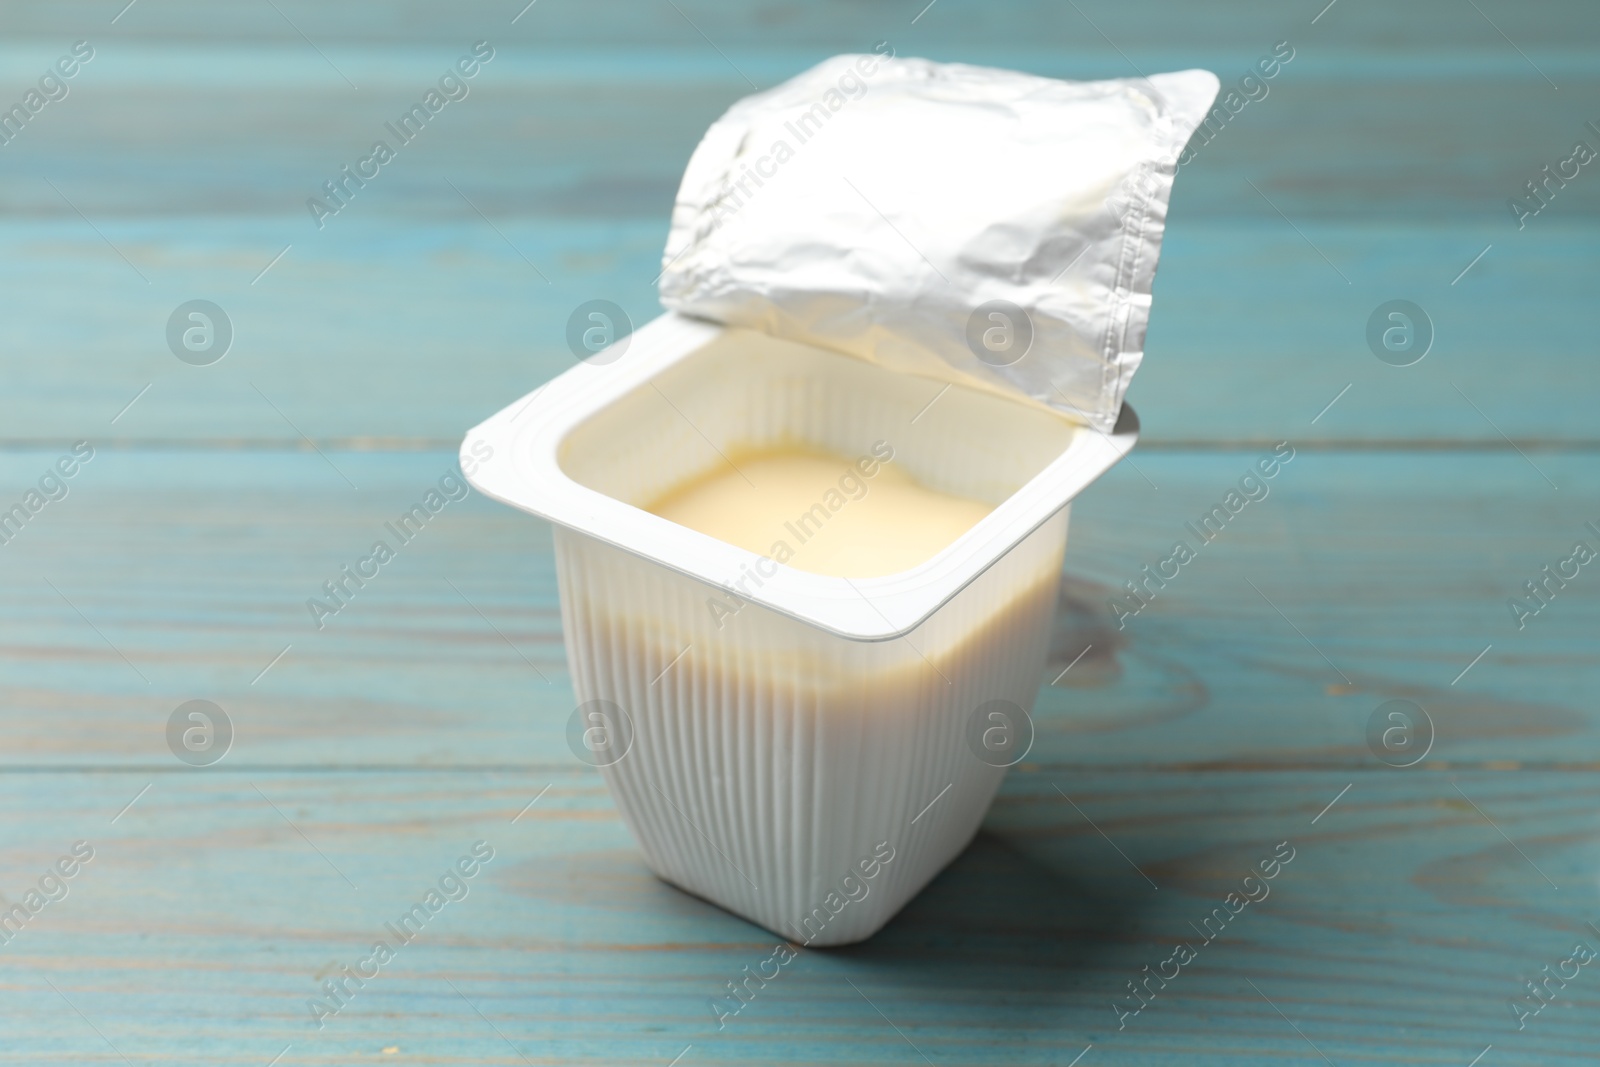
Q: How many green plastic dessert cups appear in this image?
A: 0